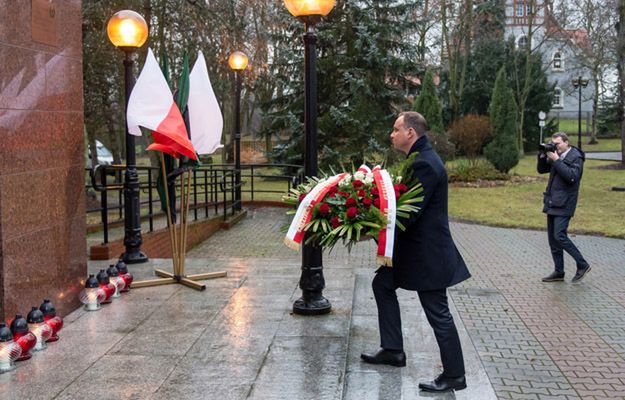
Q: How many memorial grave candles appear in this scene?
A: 8